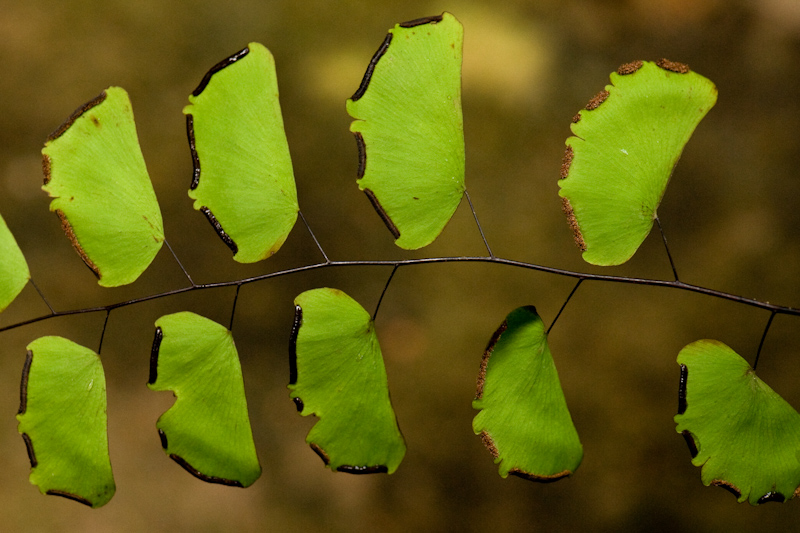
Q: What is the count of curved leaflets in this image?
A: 10